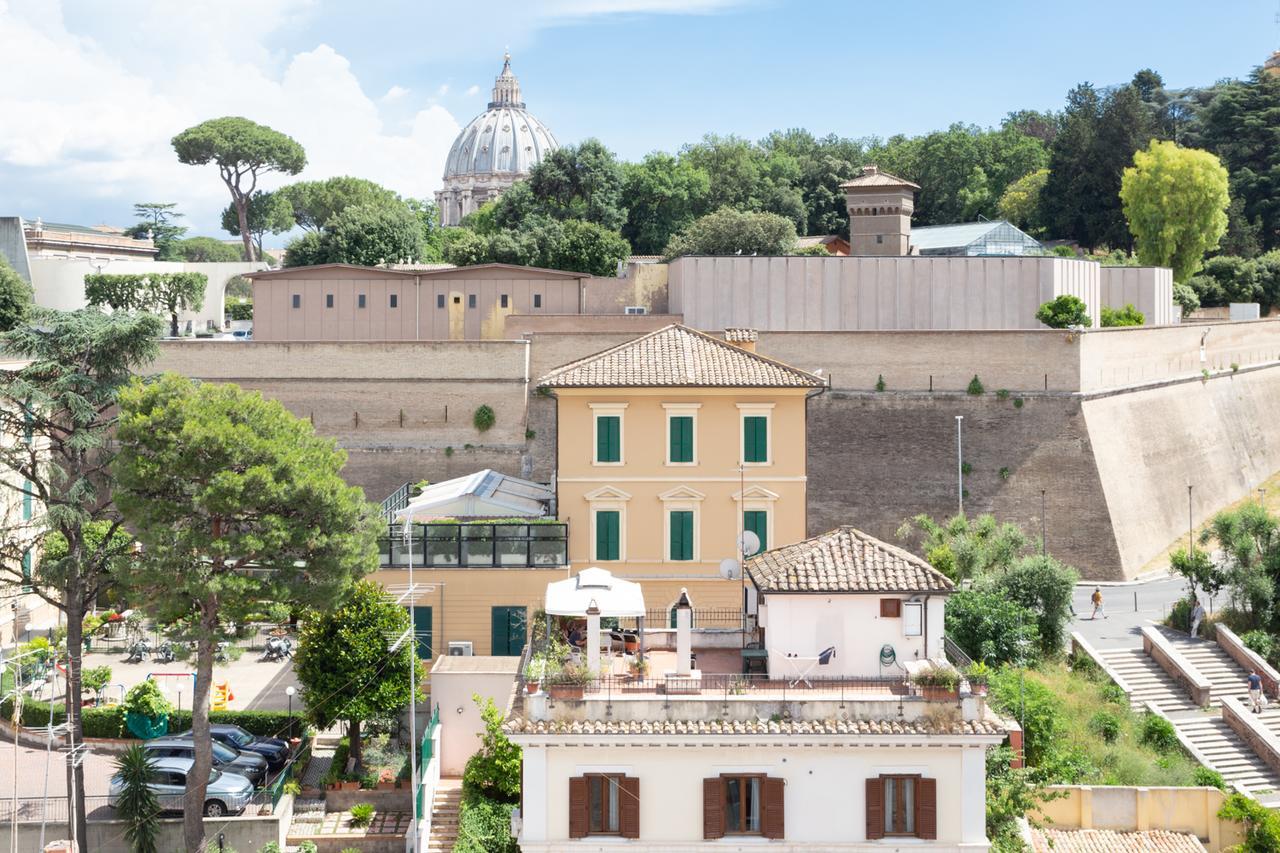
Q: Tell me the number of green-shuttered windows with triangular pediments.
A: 3